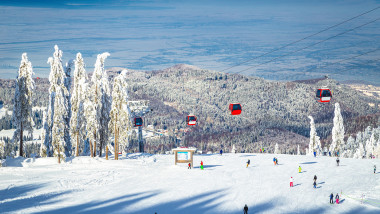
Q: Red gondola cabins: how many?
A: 4